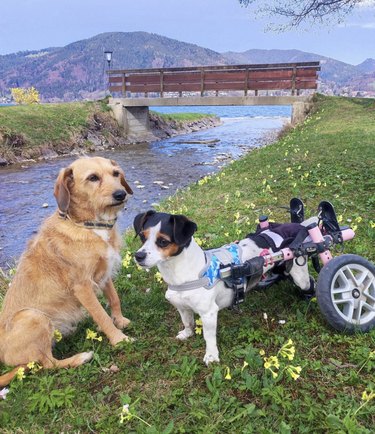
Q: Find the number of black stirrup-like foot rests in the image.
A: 2